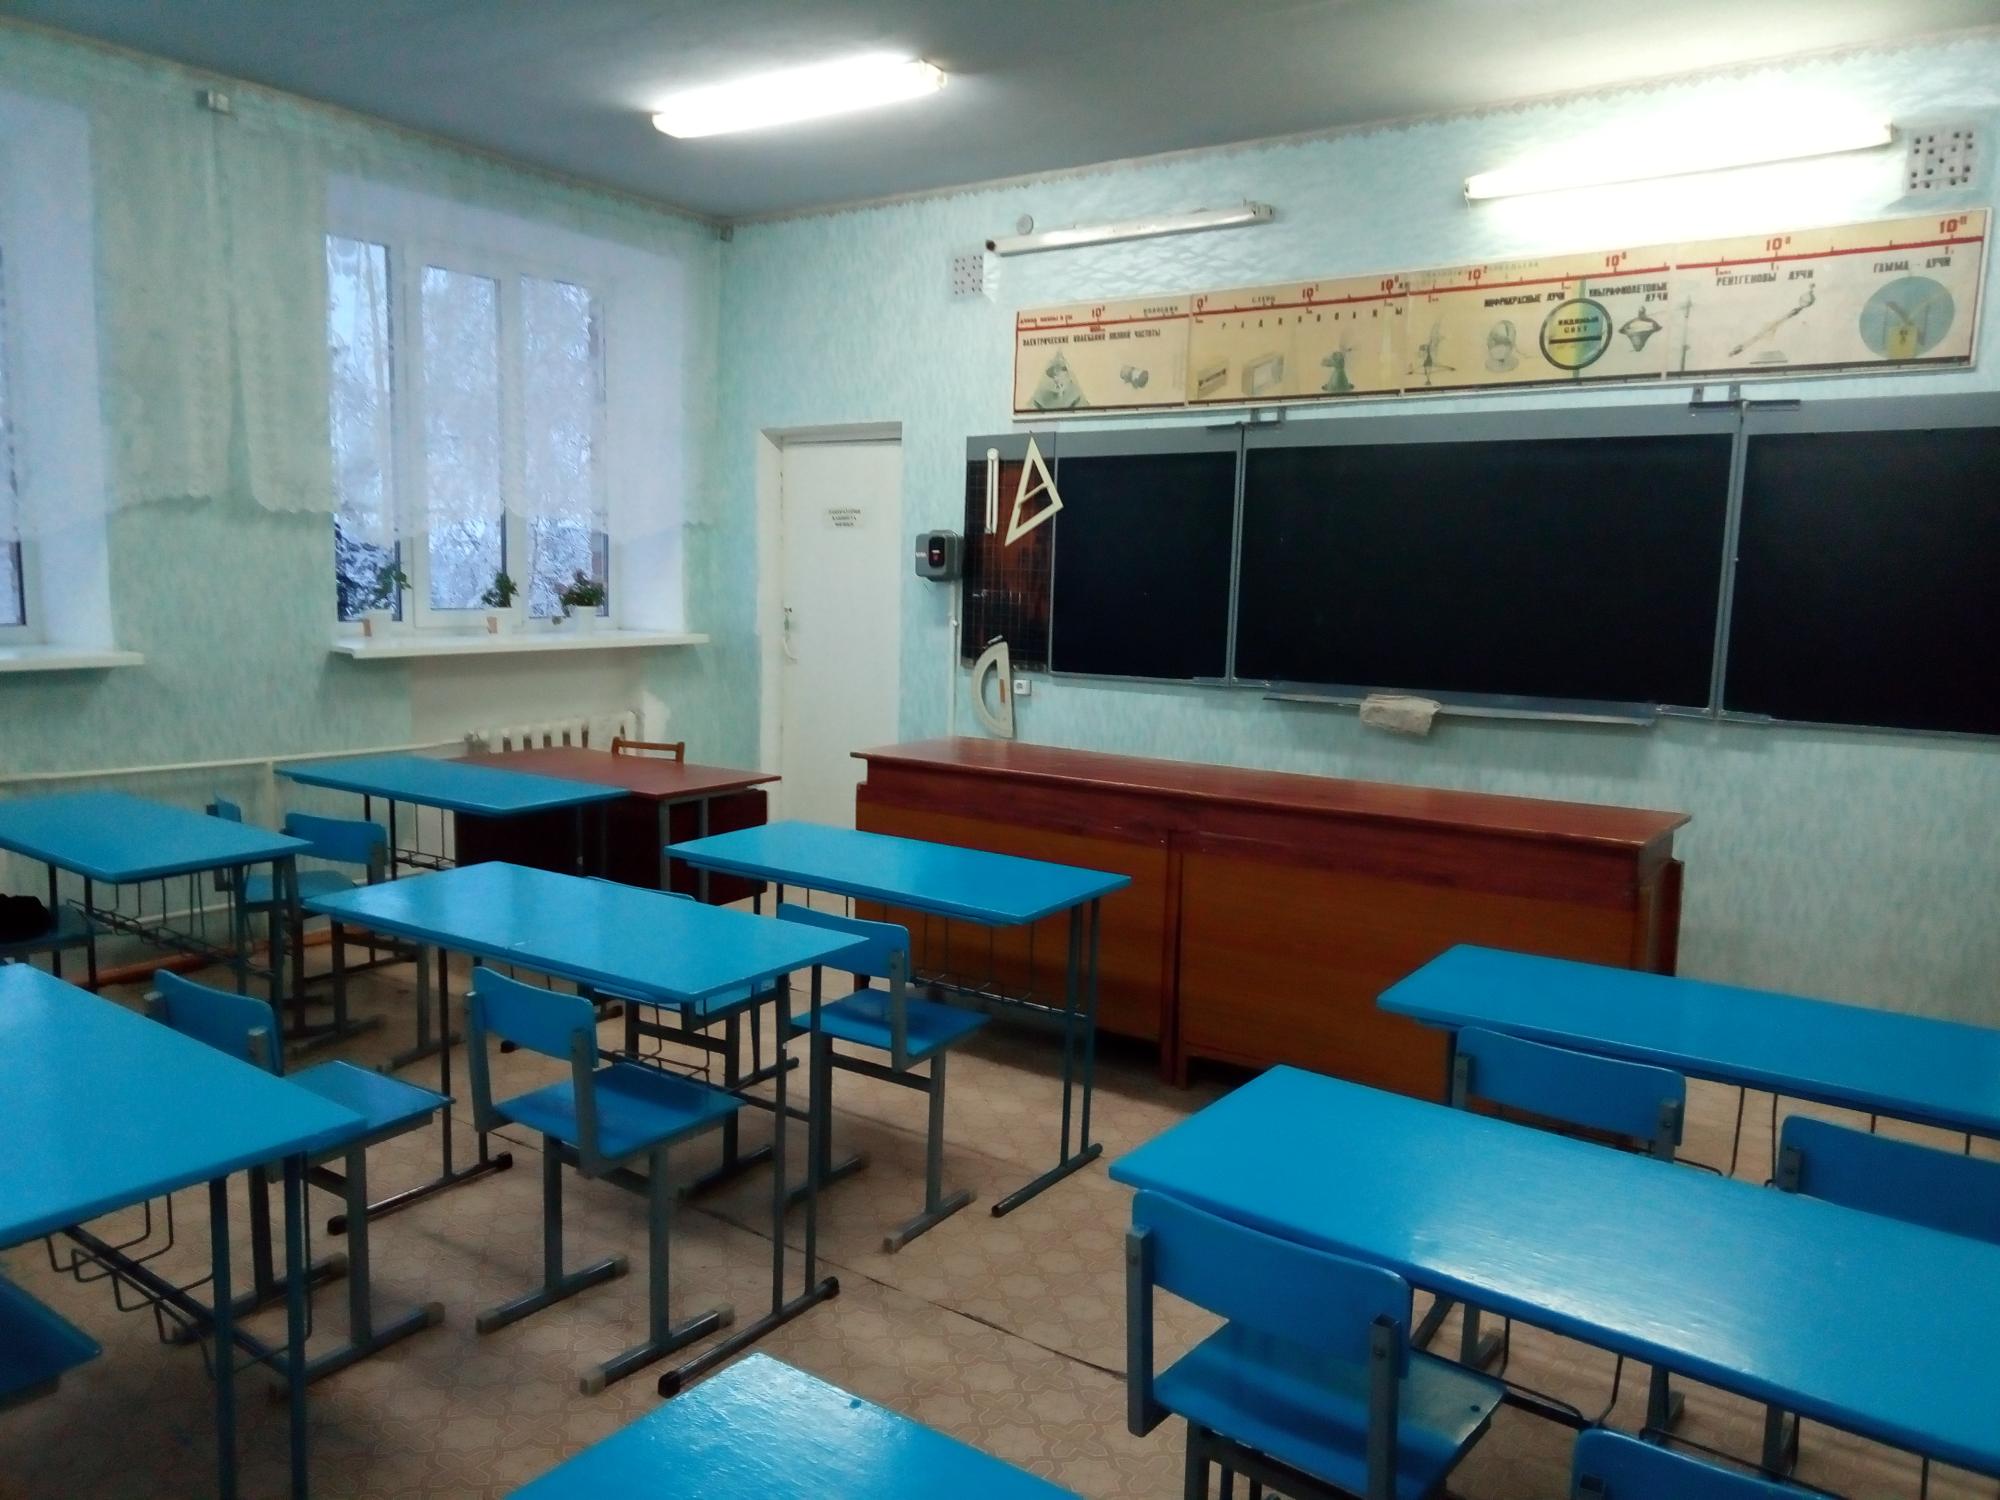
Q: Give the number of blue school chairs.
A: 12